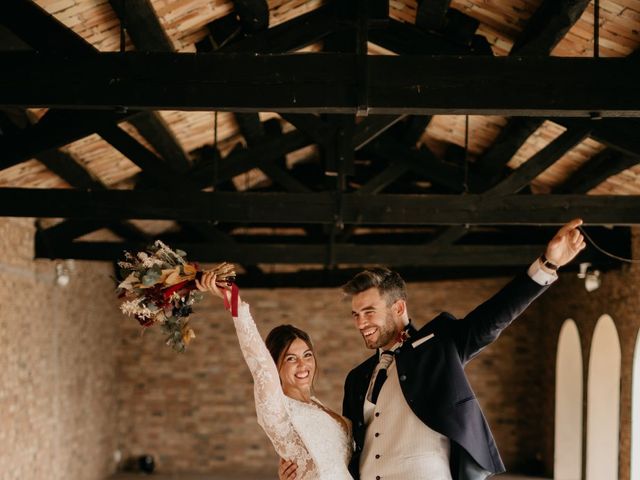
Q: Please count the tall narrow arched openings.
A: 3